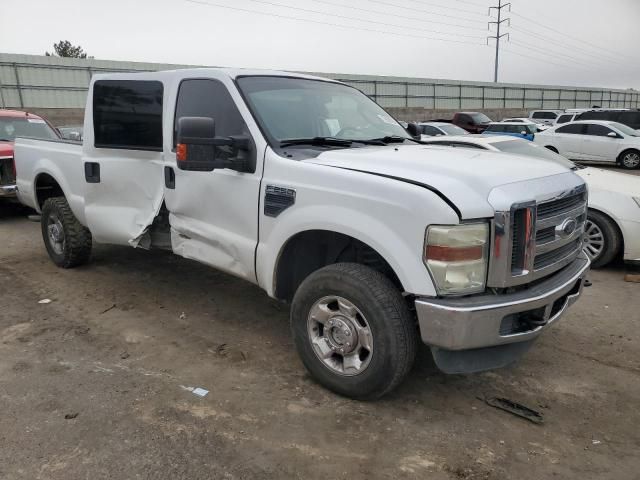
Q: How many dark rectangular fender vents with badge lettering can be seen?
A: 1